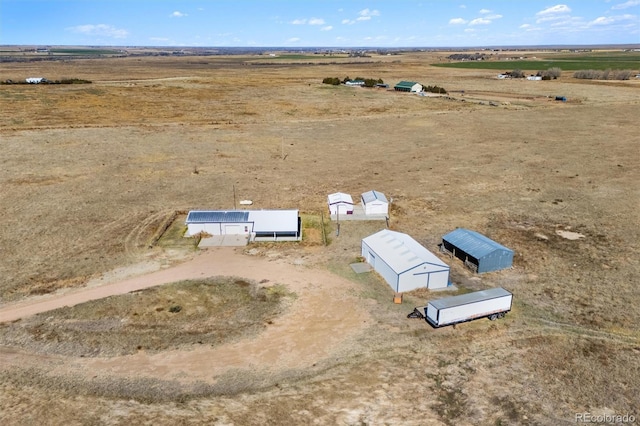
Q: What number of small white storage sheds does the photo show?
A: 2